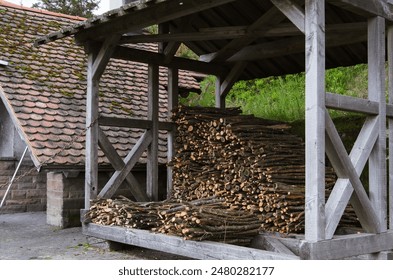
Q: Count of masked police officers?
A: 0